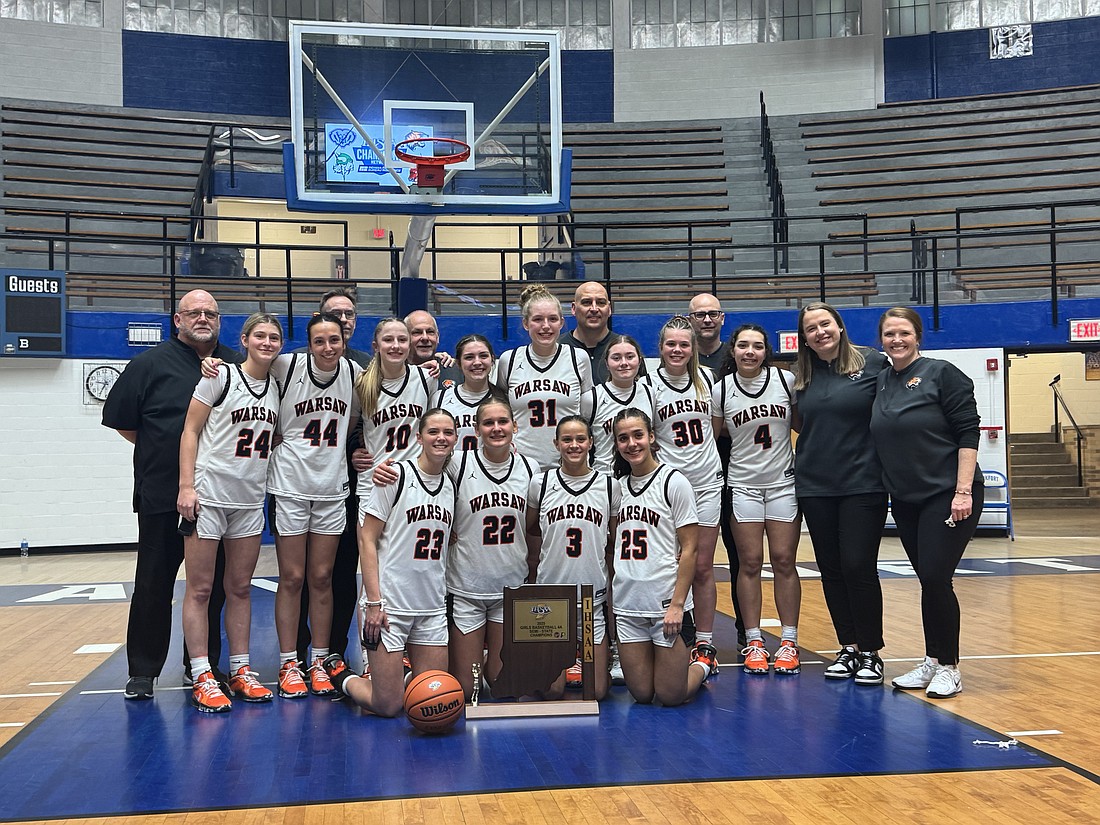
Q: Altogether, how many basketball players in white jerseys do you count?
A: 12